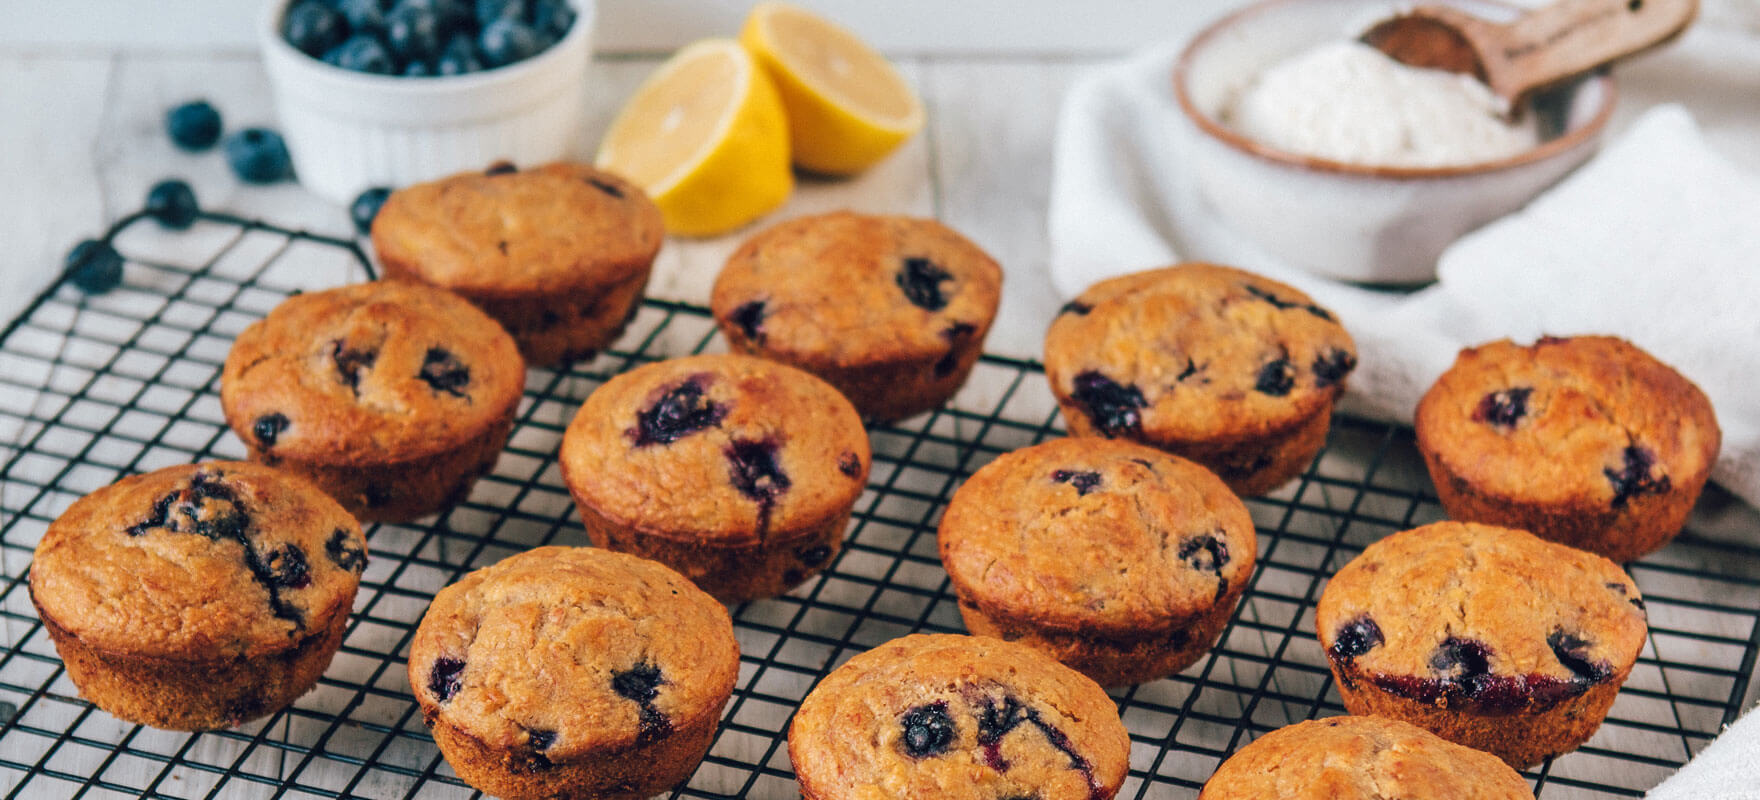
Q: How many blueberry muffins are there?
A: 12